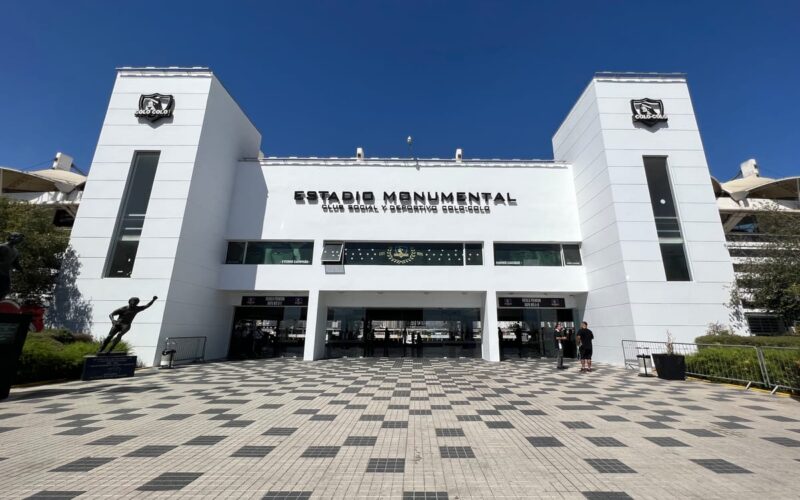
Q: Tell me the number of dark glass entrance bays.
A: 3